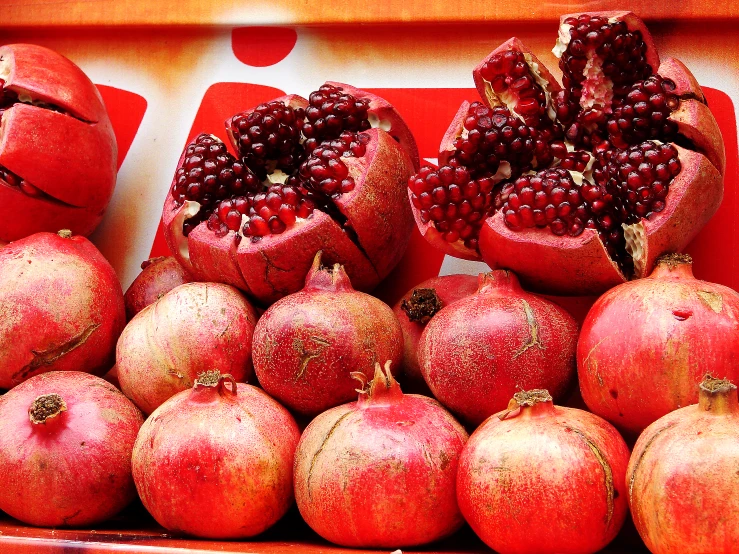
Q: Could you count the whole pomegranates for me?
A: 12